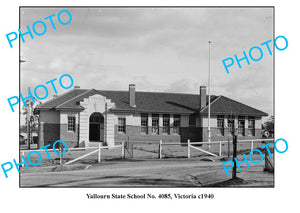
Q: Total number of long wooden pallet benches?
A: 0